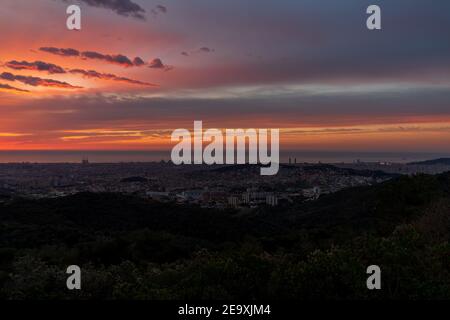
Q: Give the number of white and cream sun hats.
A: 0